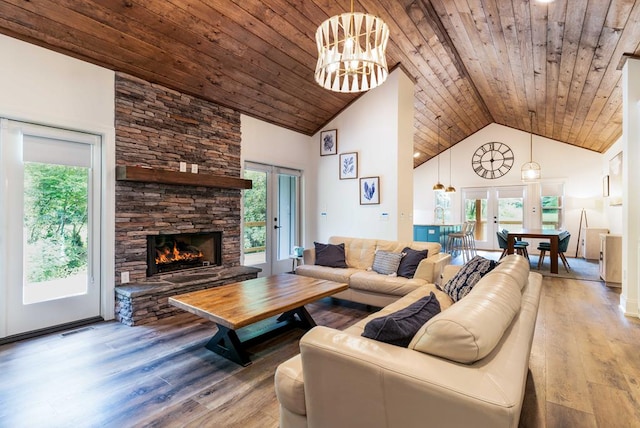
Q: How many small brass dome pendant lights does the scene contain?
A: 2